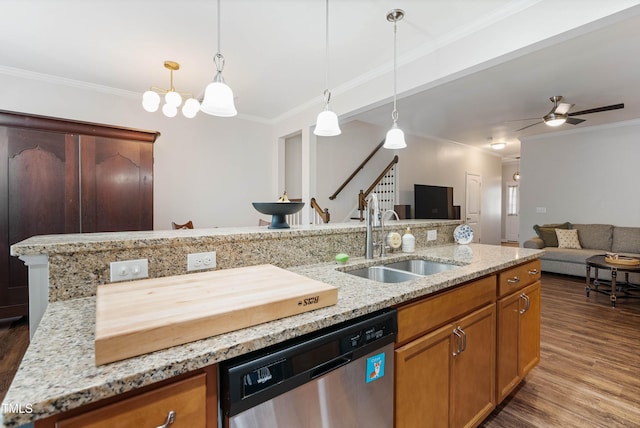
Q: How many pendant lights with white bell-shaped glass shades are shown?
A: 3